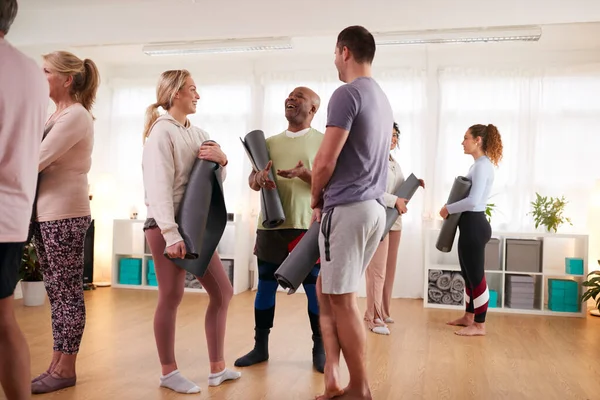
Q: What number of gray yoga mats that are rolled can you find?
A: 5